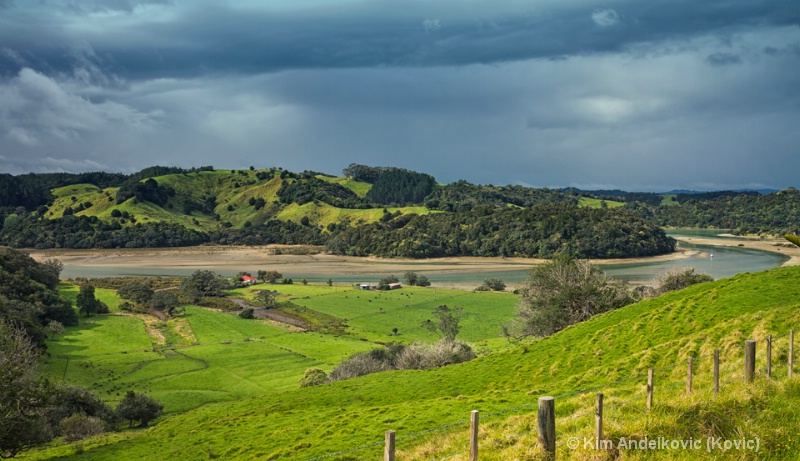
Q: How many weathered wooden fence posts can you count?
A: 10